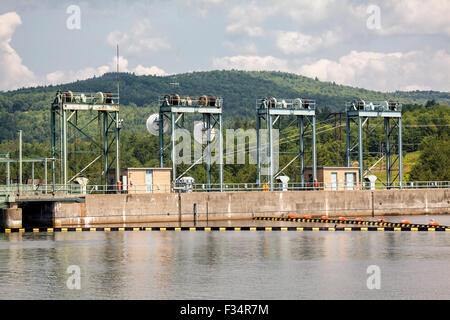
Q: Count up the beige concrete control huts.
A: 2